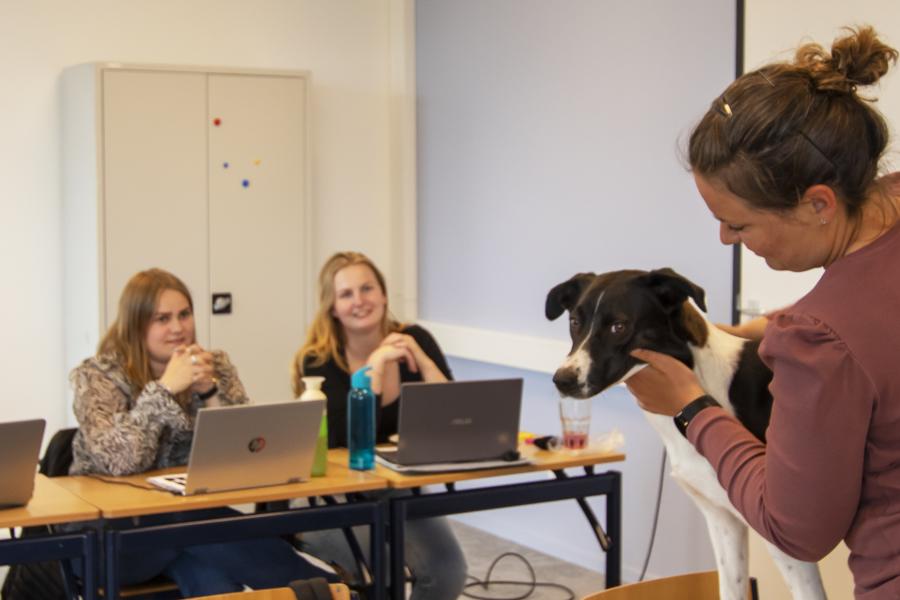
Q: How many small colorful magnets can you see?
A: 4